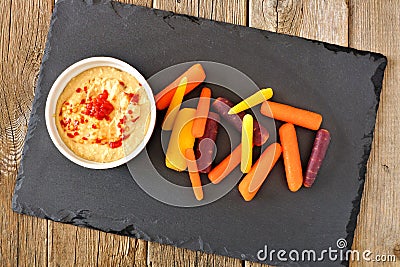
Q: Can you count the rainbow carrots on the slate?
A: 14